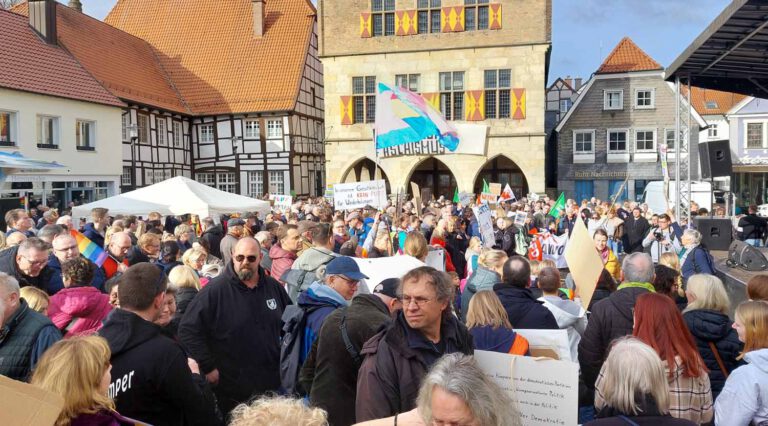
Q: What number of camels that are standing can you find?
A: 0